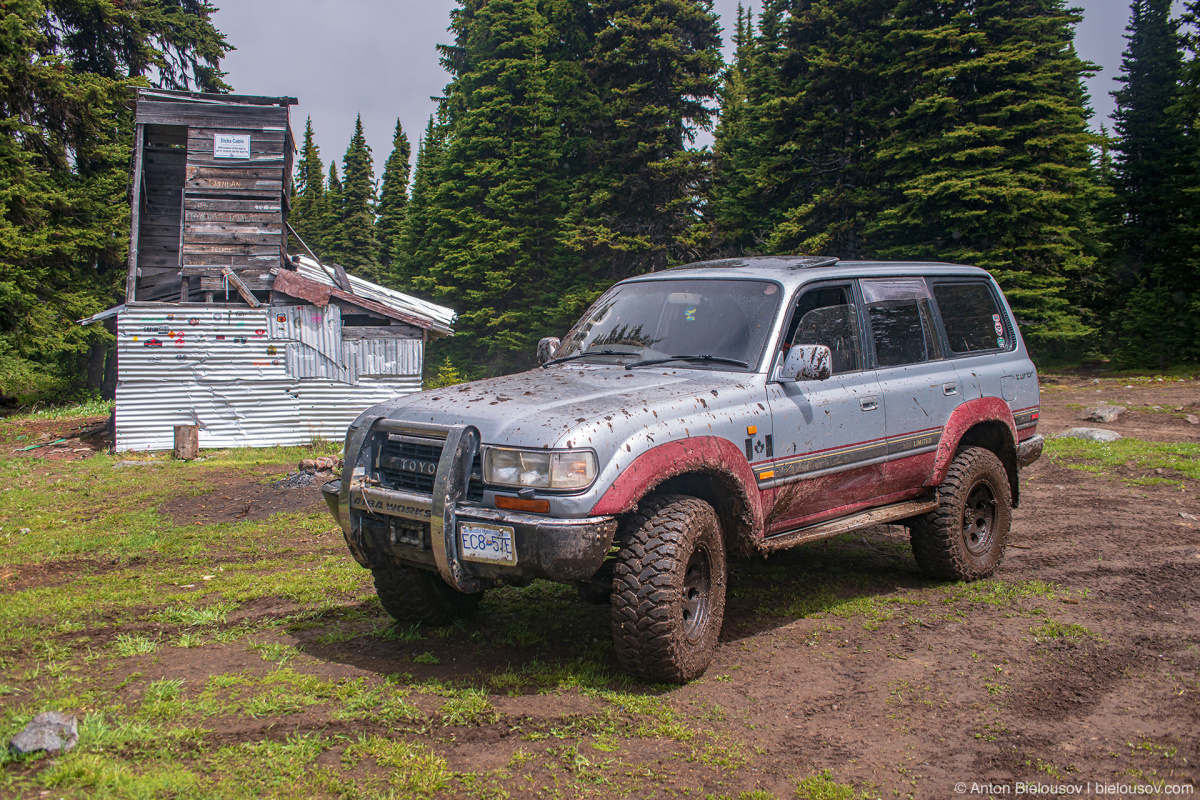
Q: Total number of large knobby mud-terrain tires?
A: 3